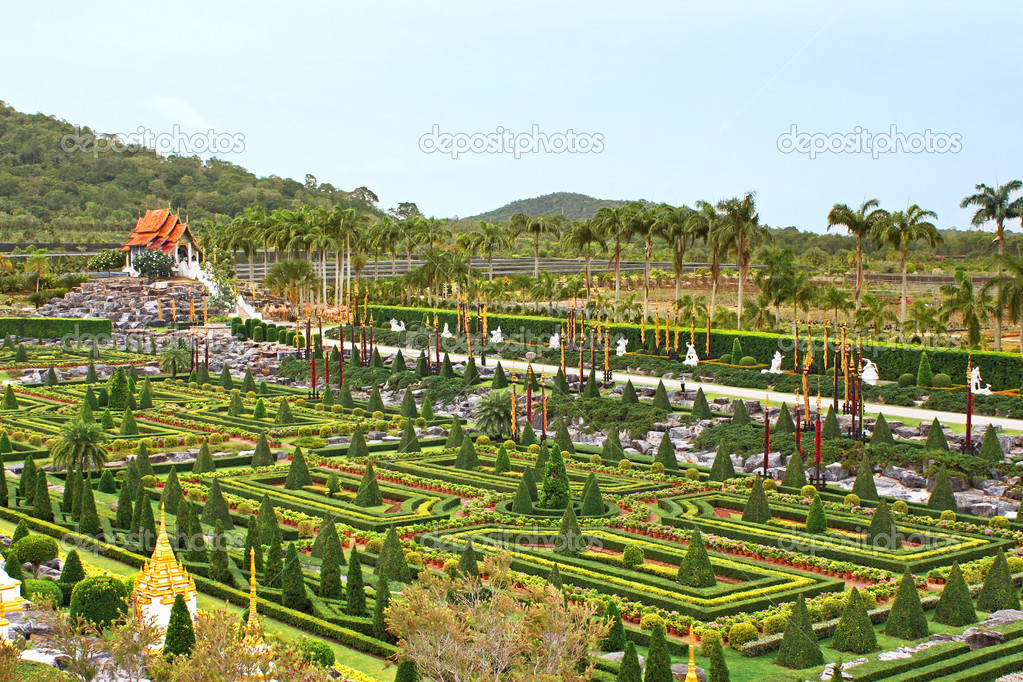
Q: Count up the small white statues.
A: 9